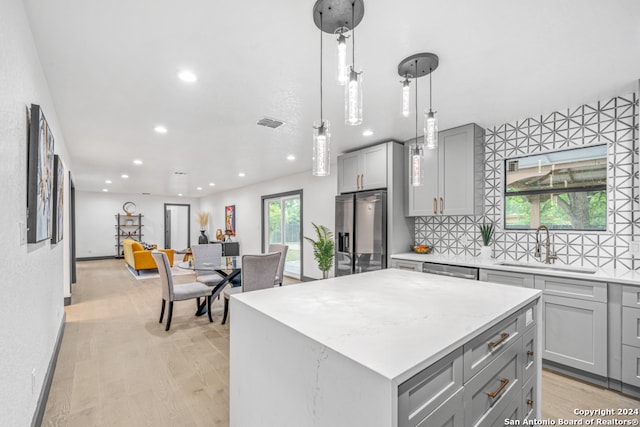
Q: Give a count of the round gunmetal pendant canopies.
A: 2